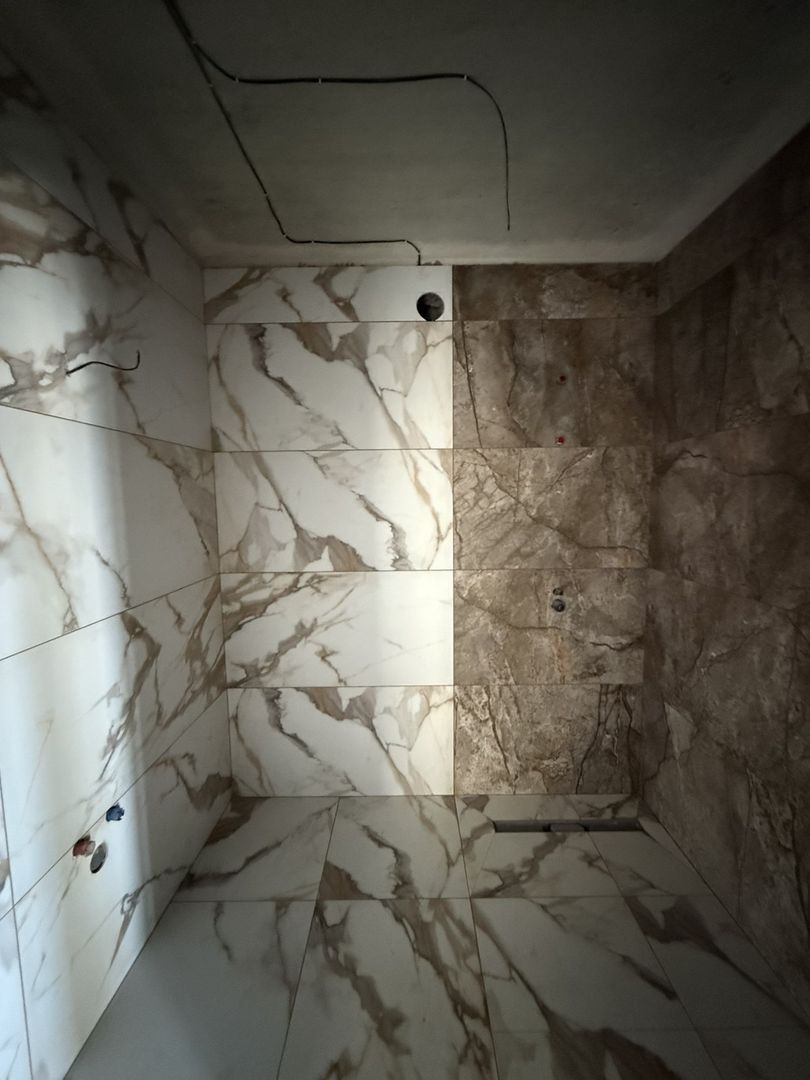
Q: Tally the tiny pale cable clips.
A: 10